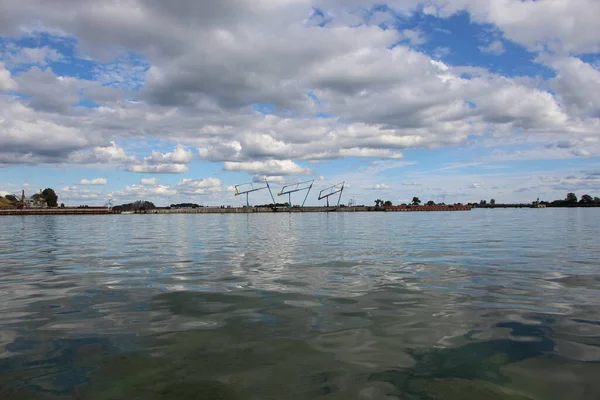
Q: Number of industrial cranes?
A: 3